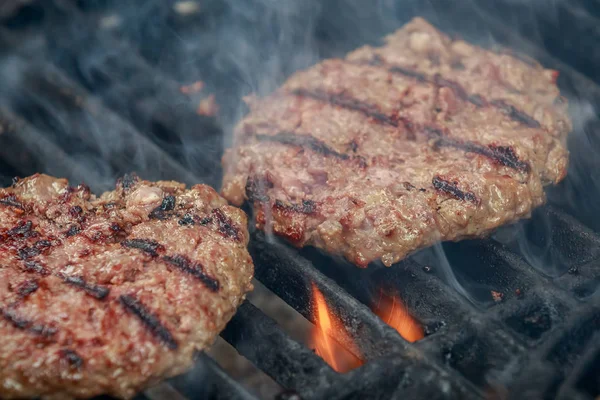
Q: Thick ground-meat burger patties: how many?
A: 2